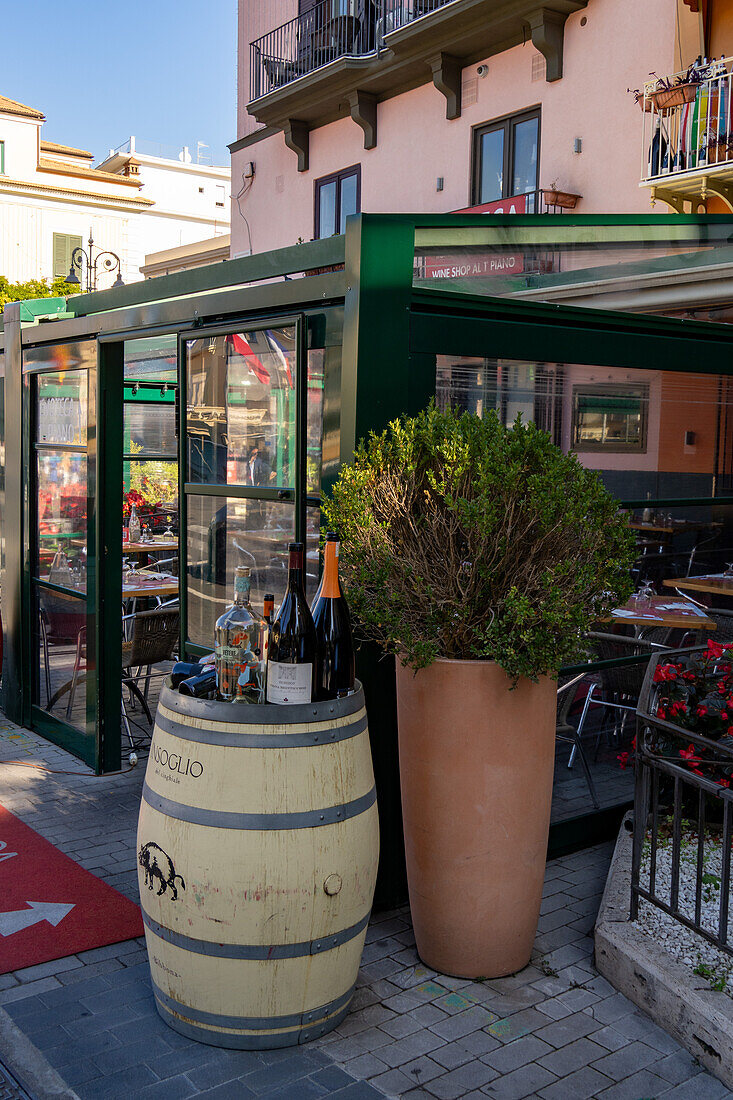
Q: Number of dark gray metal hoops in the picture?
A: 6